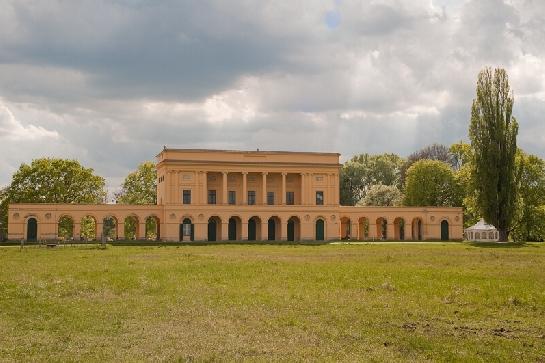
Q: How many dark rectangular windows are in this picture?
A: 7